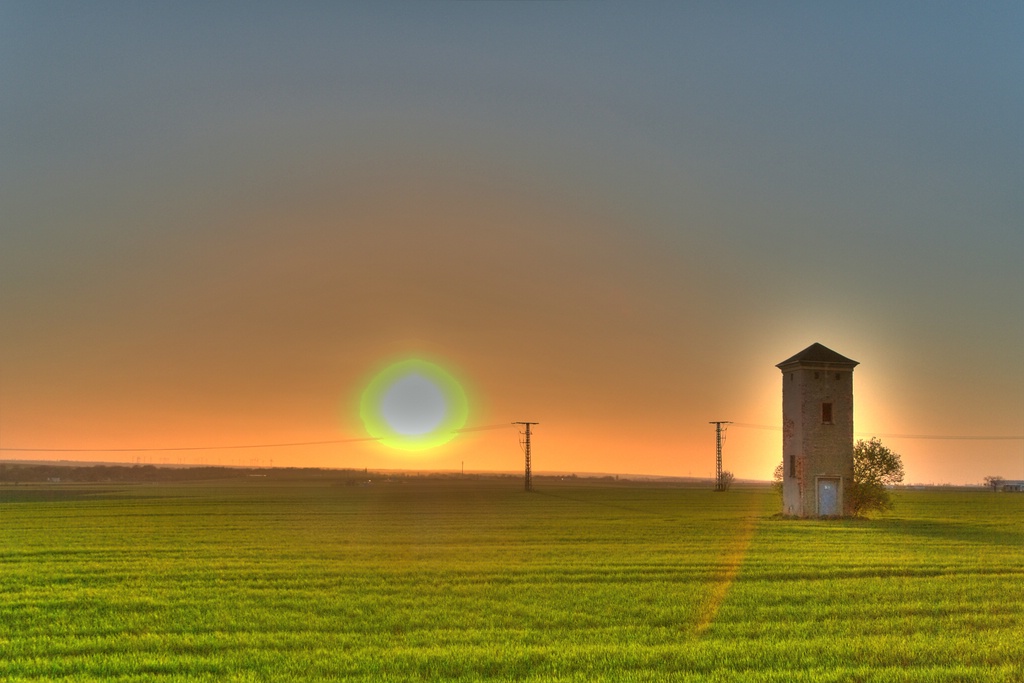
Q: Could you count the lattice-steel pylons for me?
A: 2